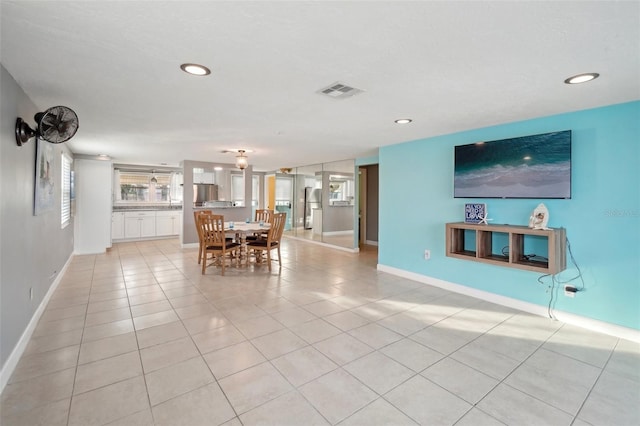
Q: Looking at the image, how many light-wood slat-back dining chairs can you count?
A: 4